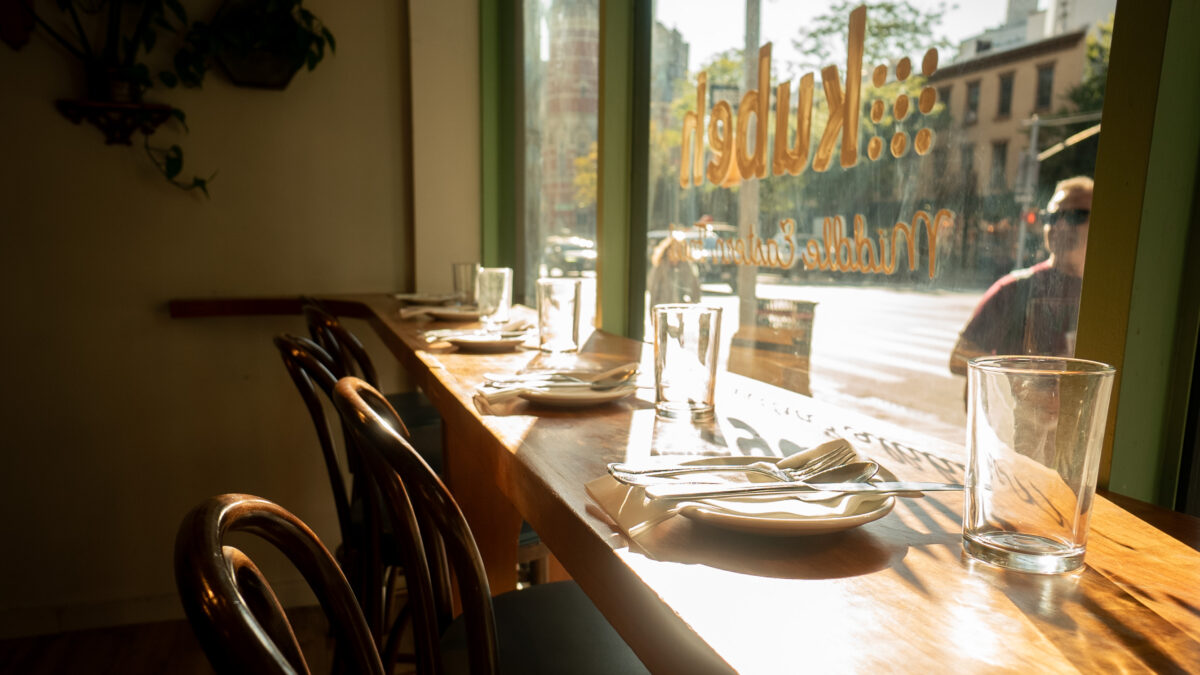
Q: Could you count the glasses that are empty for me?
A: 5